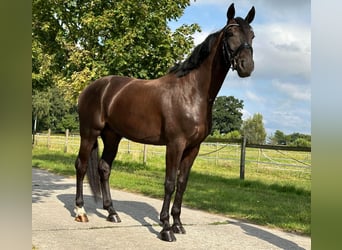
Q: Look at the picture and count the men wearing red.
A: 0